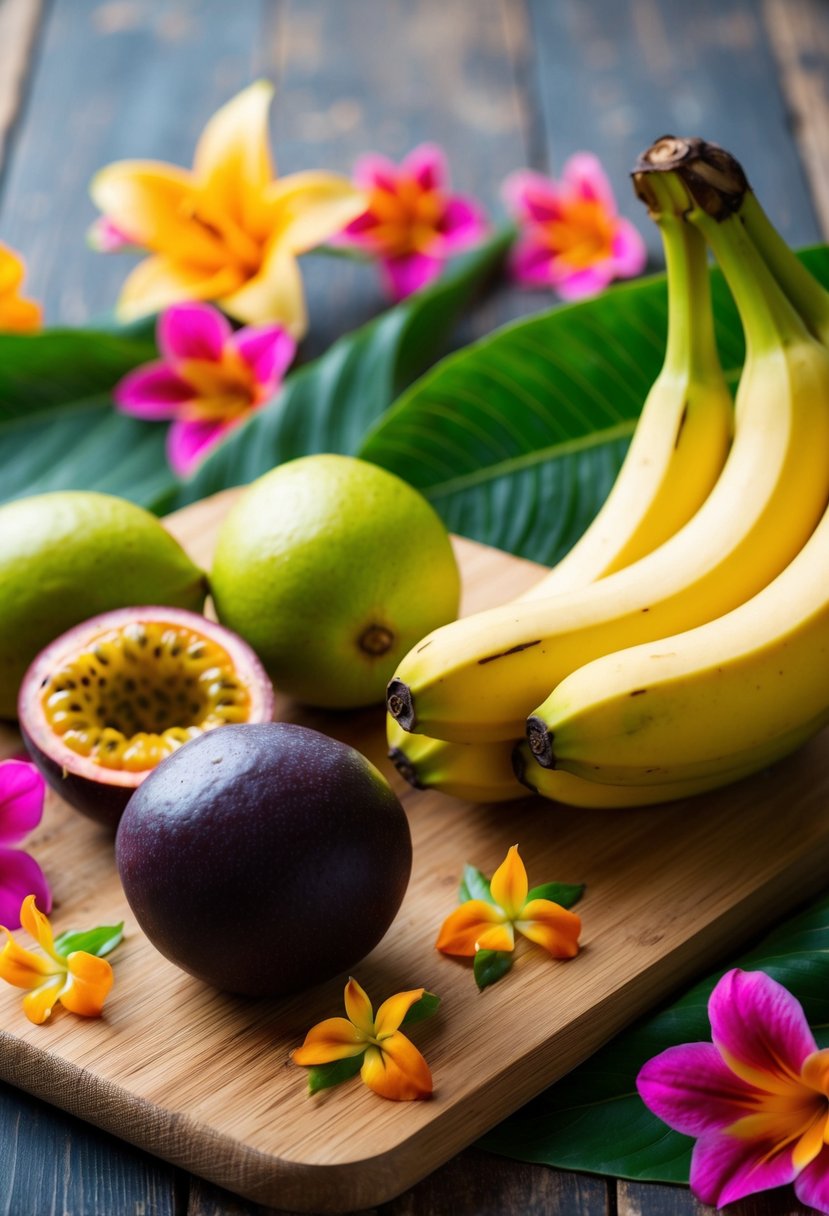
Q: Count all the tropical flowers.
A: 10